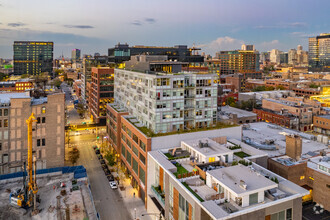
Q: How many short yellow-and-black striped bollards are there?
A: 0